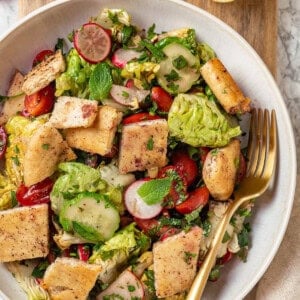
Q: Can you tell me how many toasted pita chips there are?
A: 11